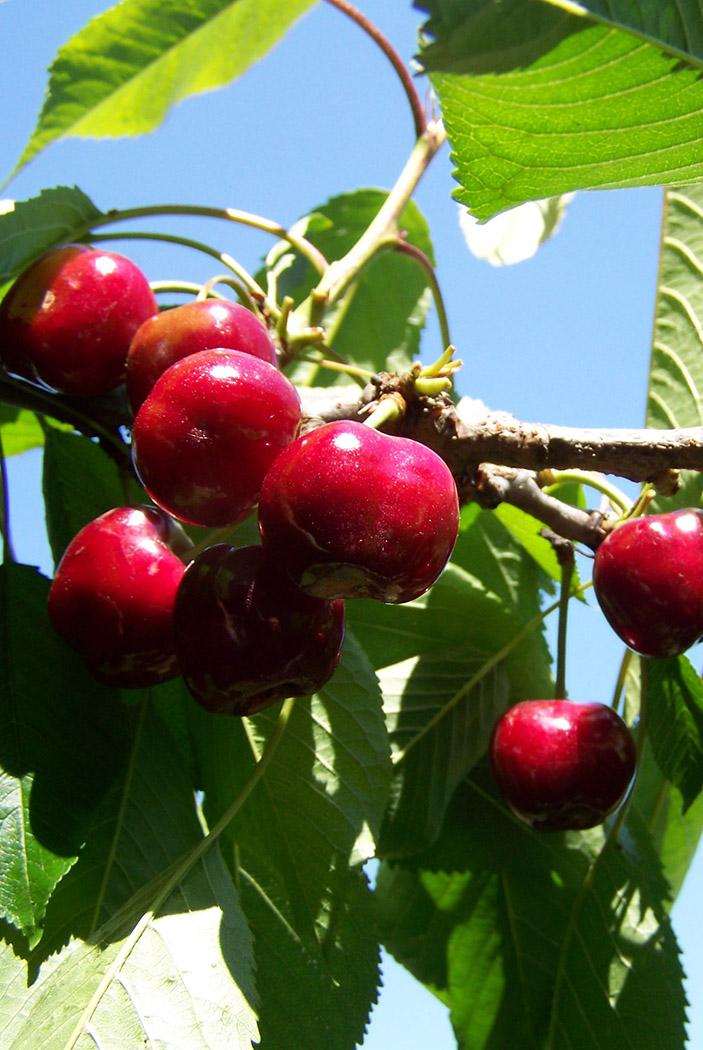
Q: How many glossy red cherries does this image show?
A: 8